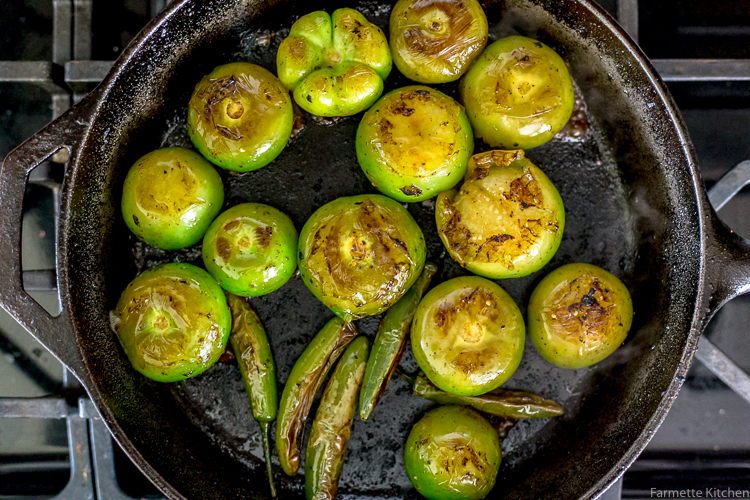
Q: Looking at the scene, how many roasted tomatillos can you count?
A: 13